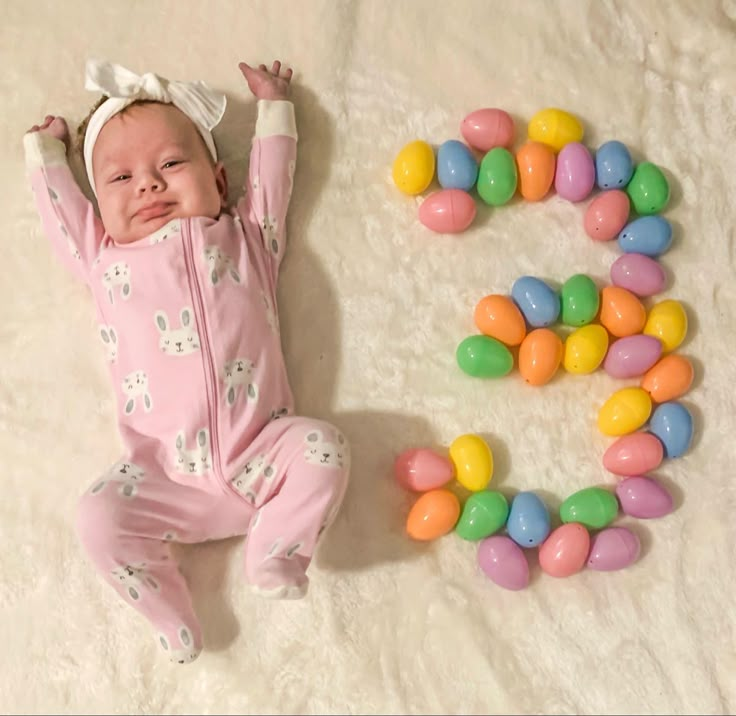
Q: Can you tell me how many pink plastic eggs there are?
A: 6